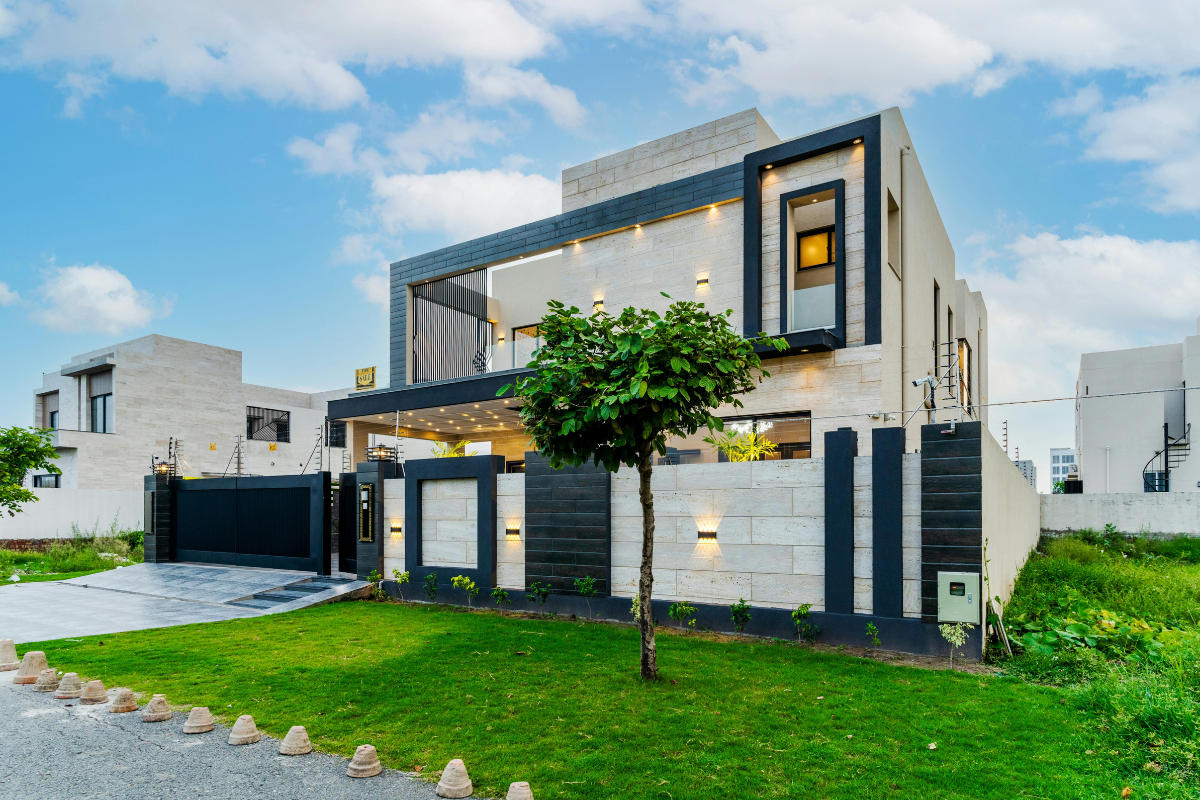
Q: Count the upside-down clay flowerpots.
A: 13